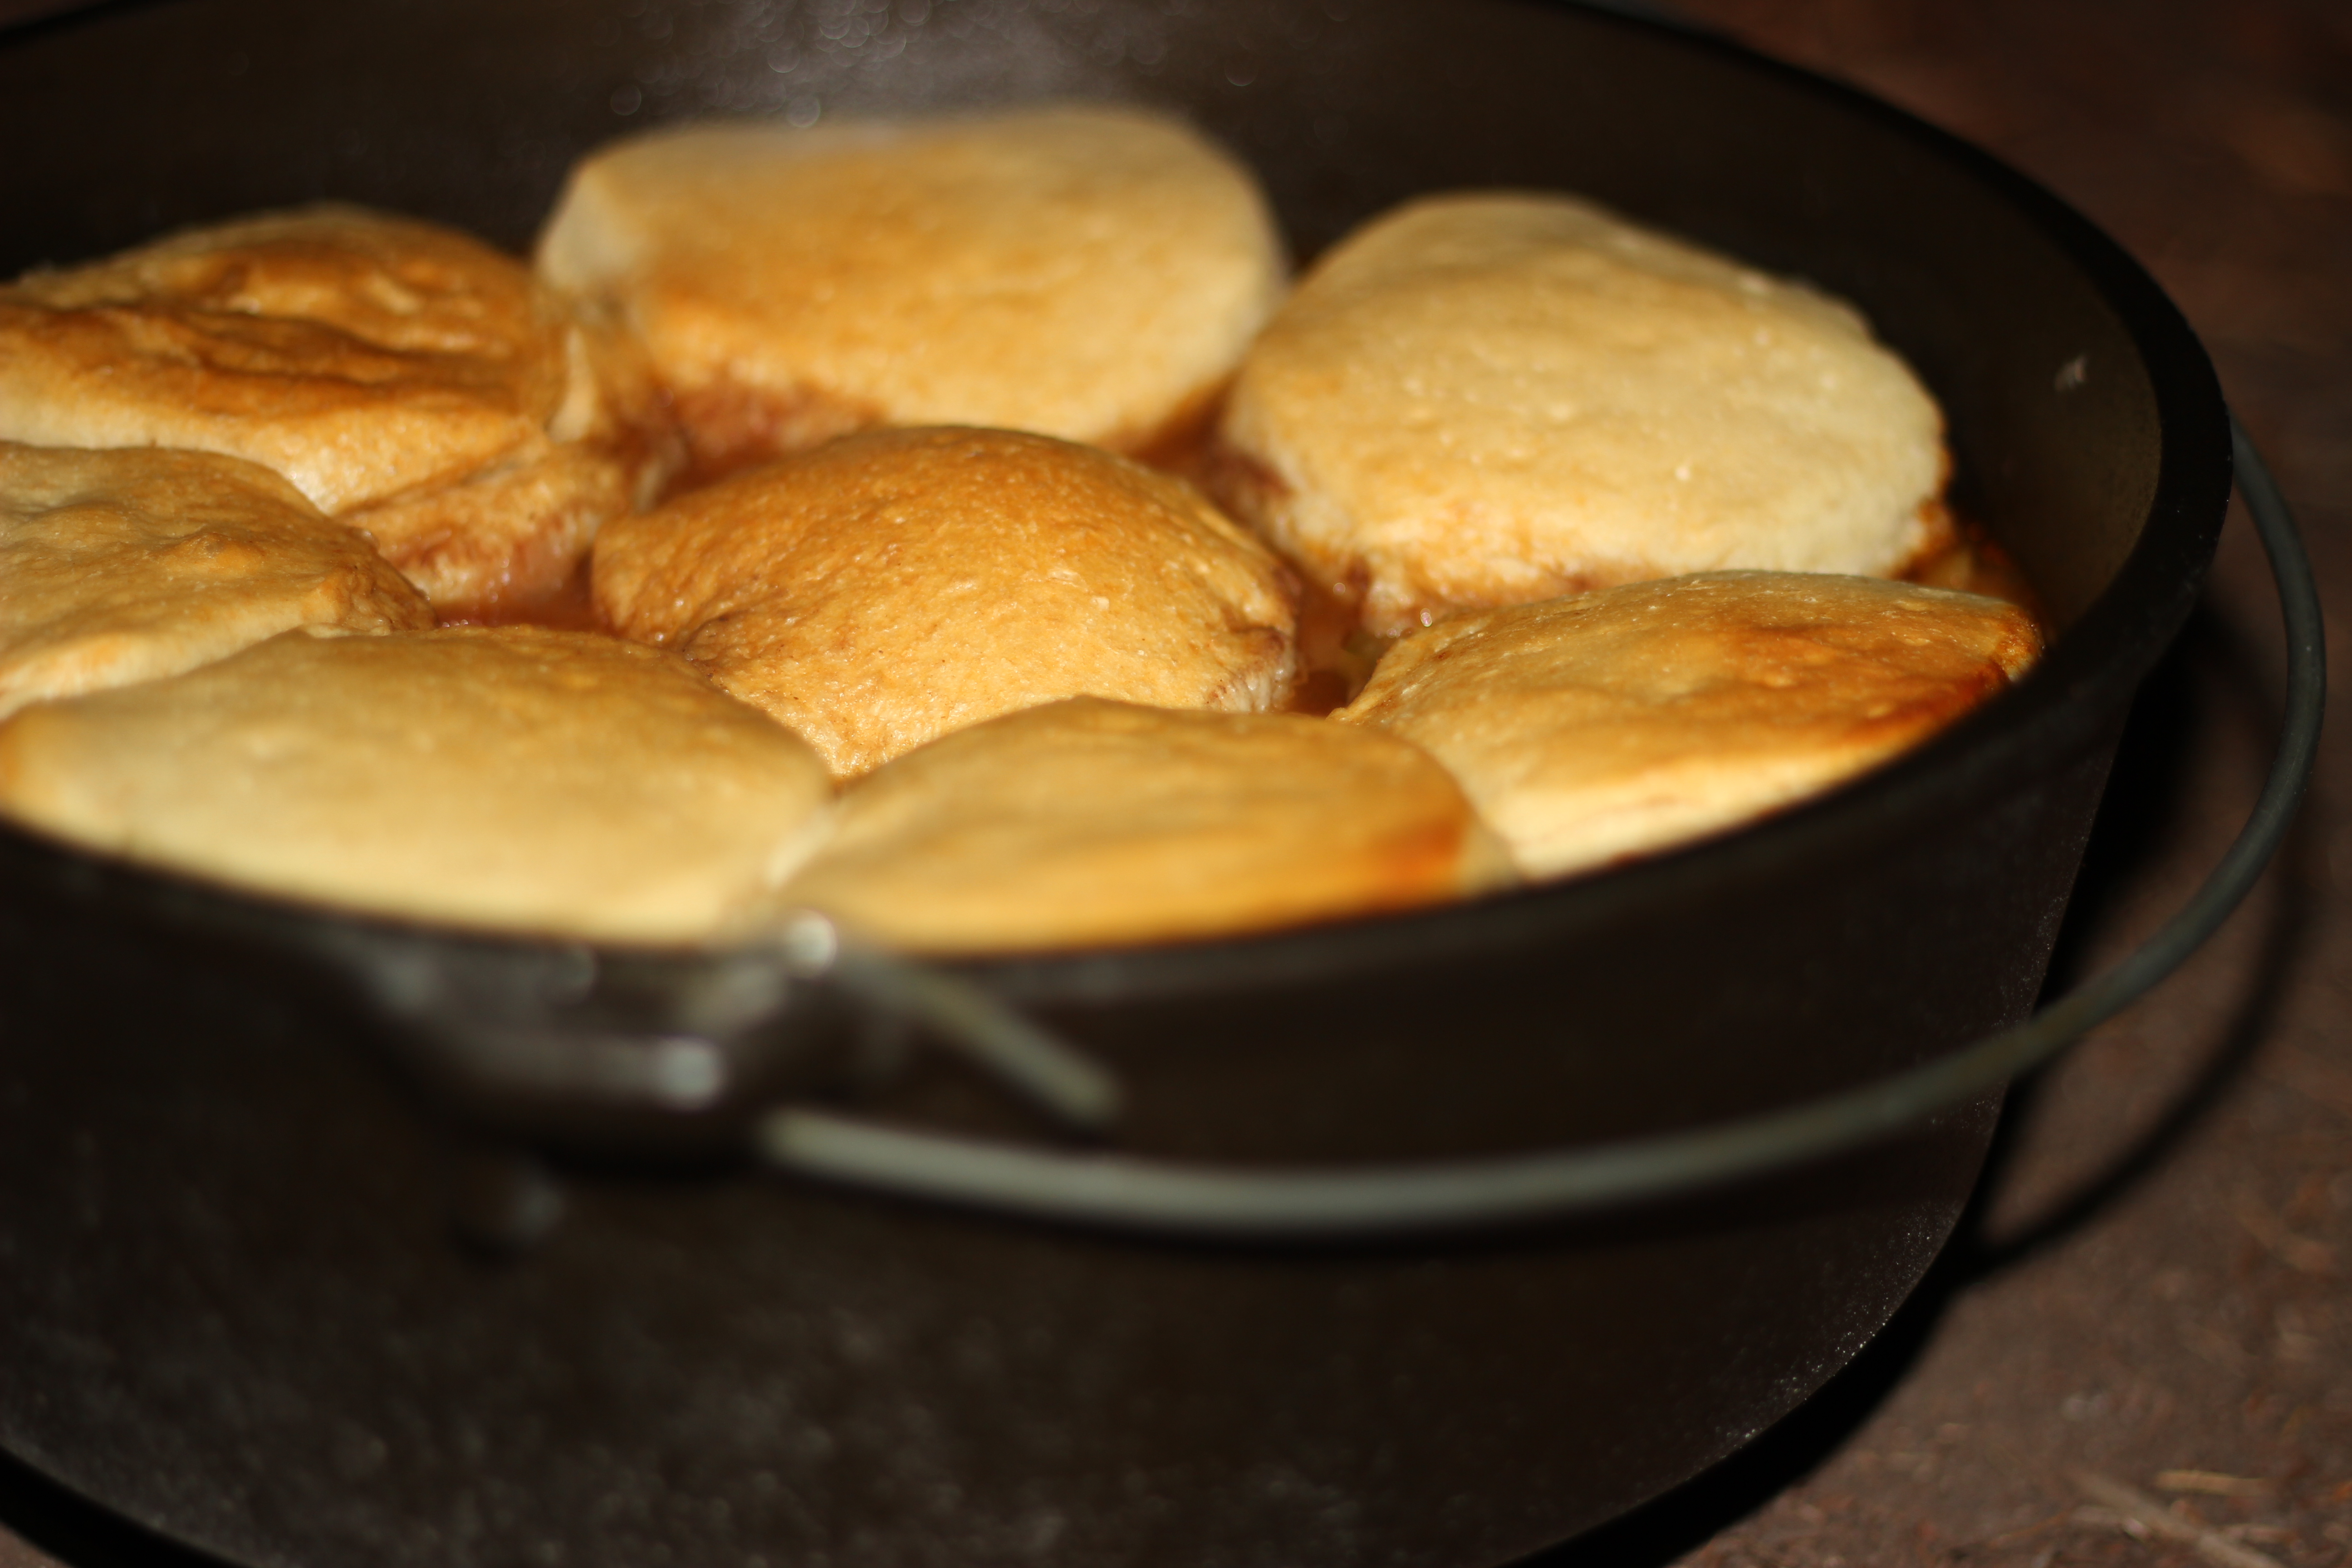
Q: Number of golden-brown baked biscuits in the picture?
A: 8